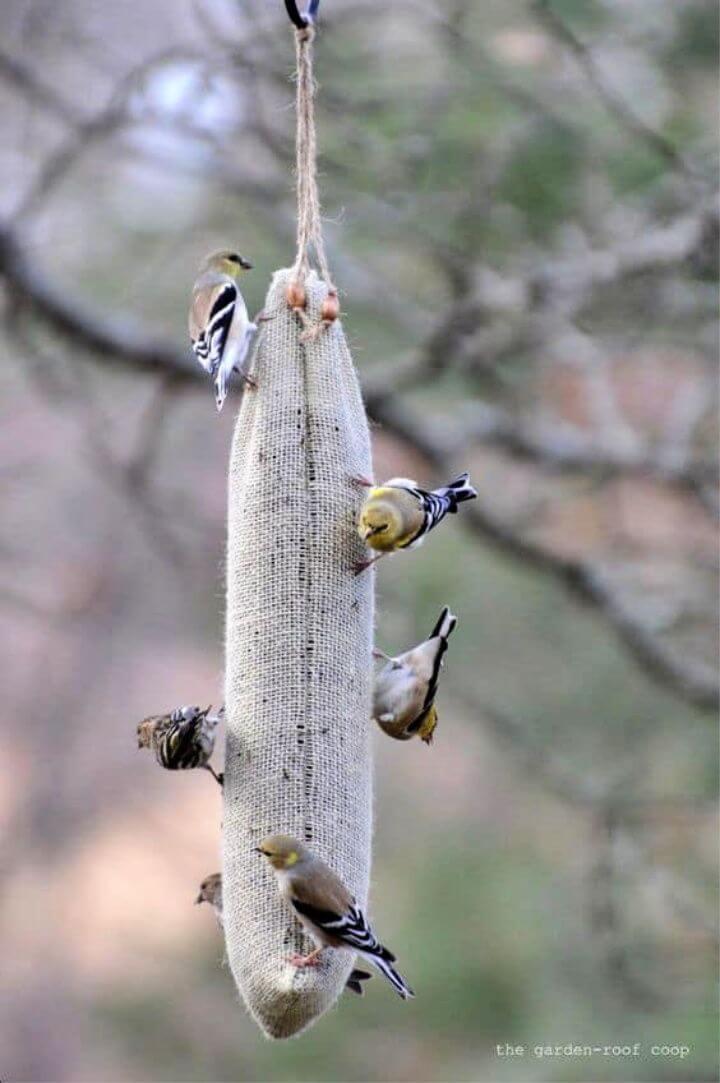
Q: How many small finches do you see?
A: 6